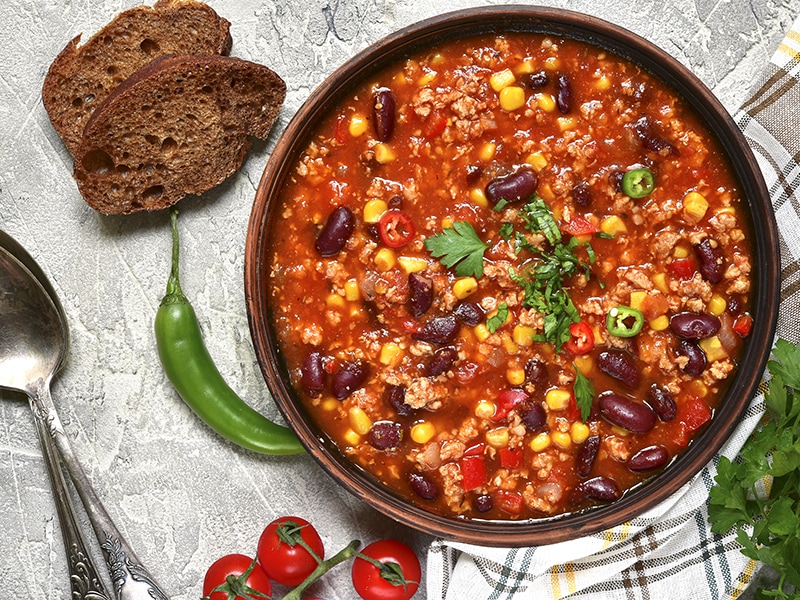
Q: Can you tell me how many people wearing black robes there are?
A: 0